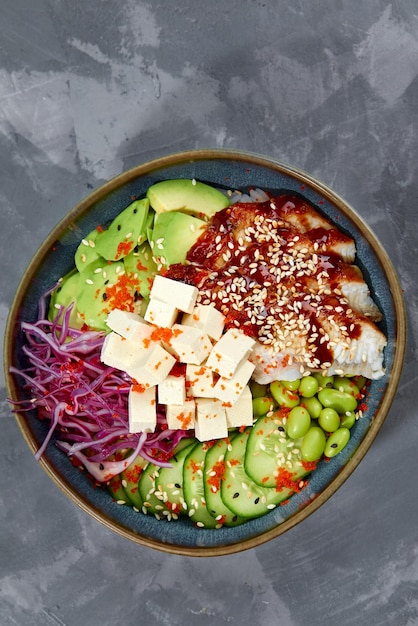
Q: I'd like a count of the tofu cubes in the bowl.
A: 15